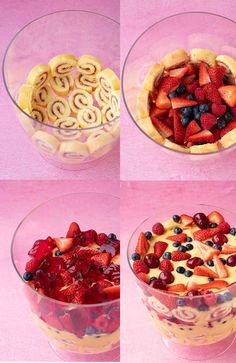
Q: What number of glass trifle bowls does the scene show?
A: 4